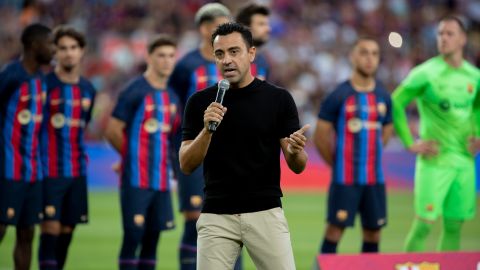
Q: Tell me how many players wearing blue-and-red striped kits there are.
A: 6